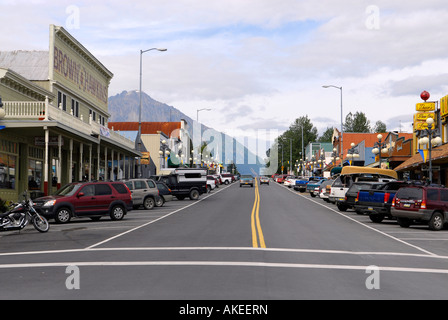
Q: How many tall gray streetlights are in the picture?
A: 6